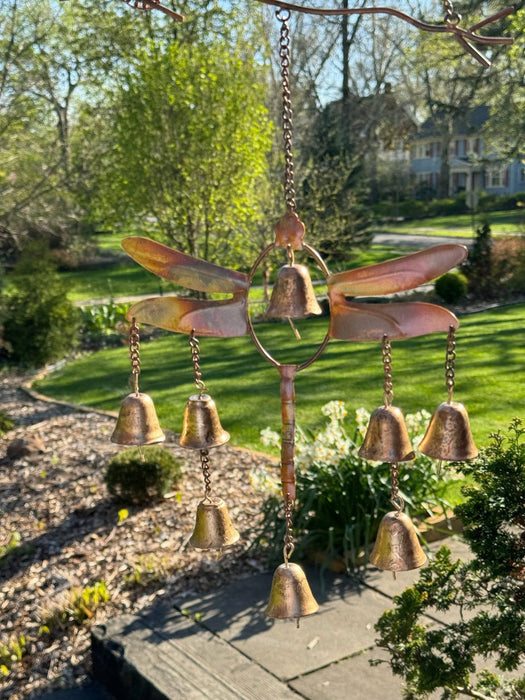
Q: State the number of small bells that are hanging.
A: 8